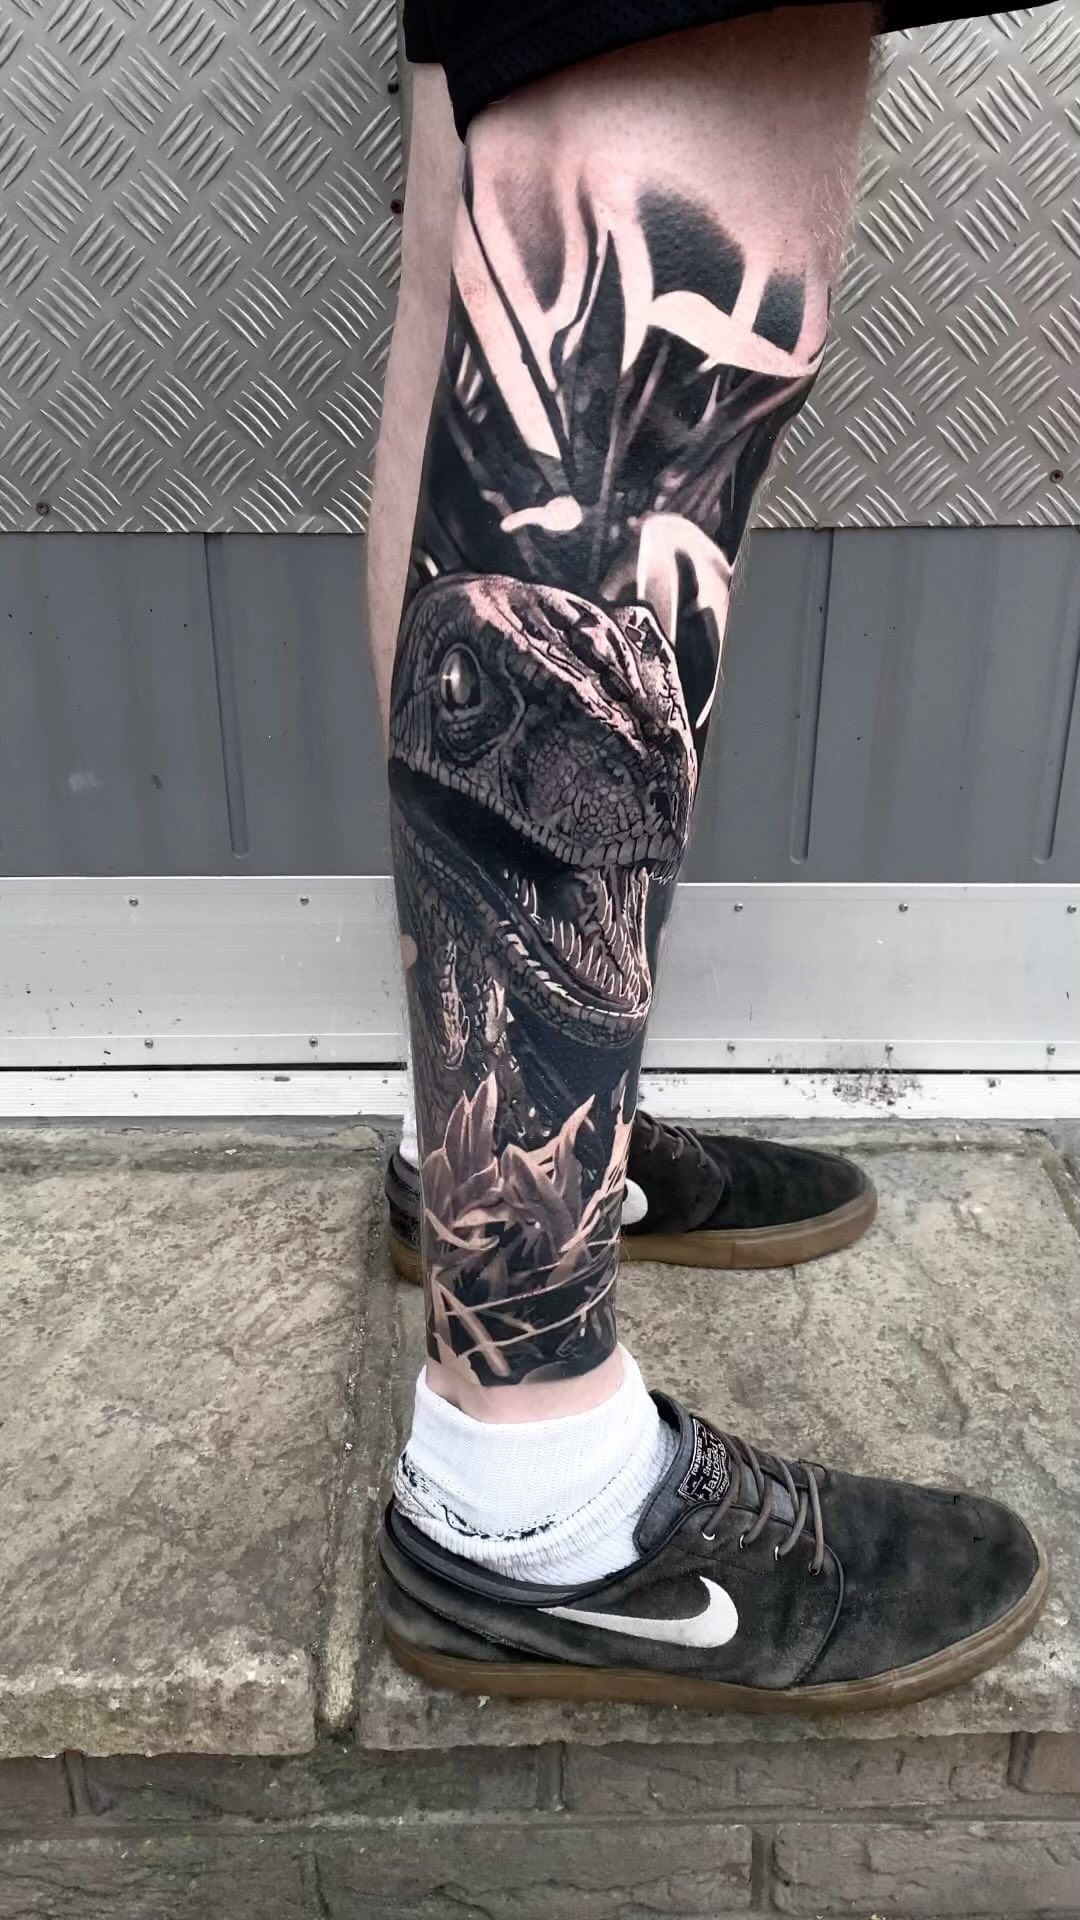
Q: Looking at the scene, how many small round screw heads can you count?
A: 14